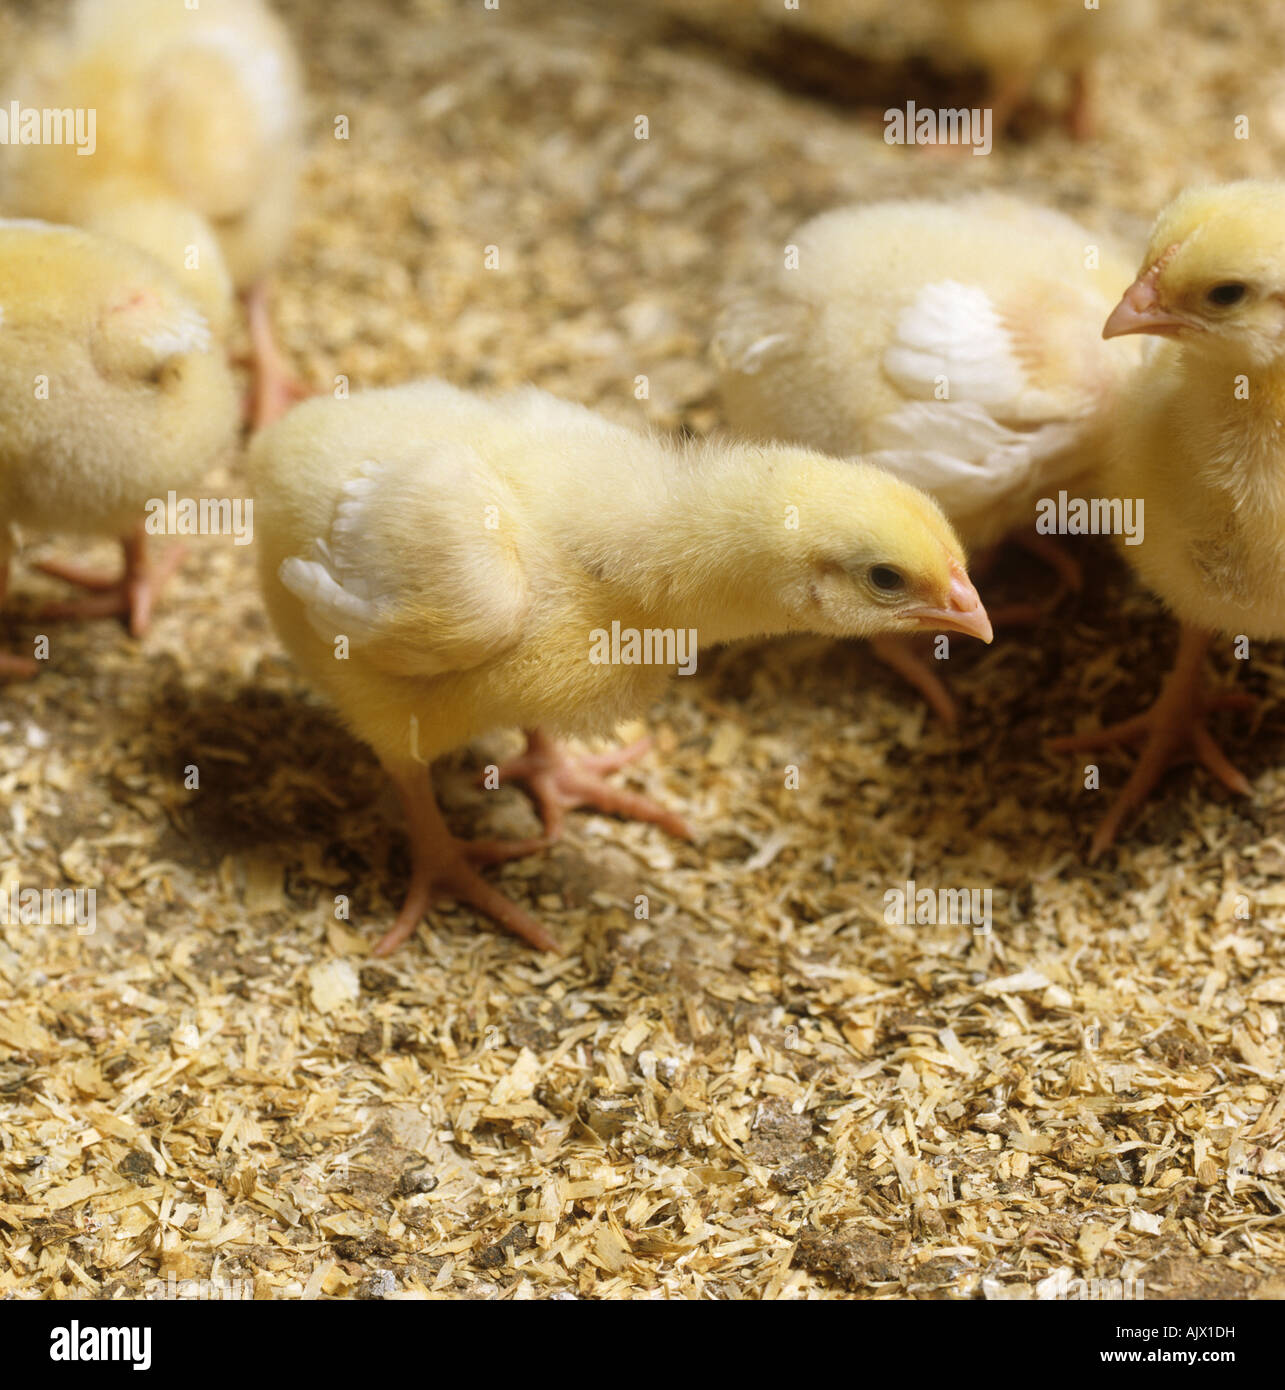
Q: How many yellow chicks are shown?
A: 6